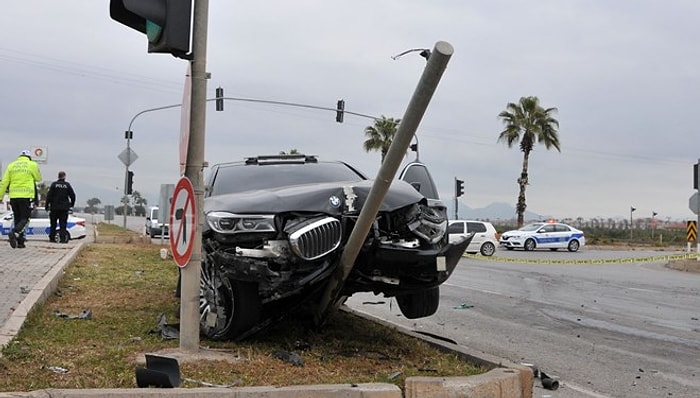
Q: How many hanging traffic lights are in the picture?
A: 2